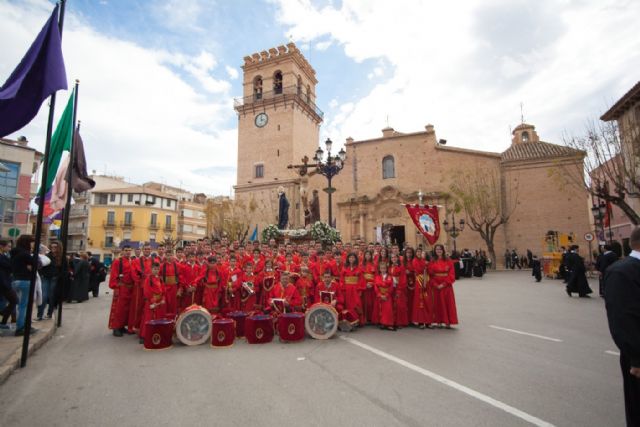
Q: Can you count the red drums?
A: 5